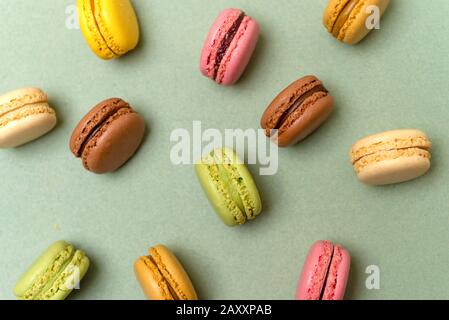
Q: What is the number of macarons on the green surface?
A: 11